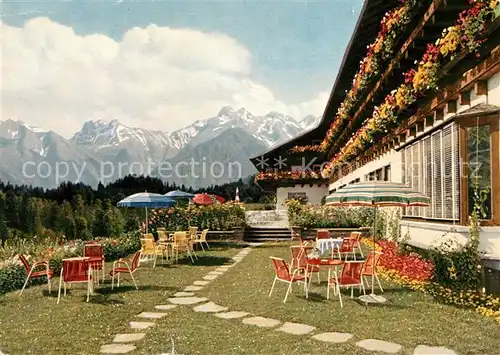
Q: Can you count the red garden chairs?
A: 12